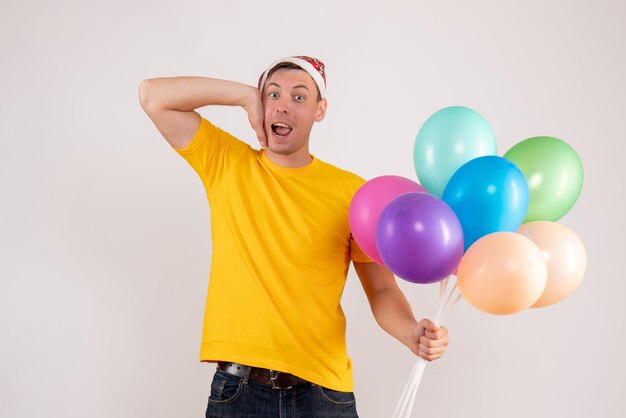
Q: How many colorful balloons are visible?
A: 7